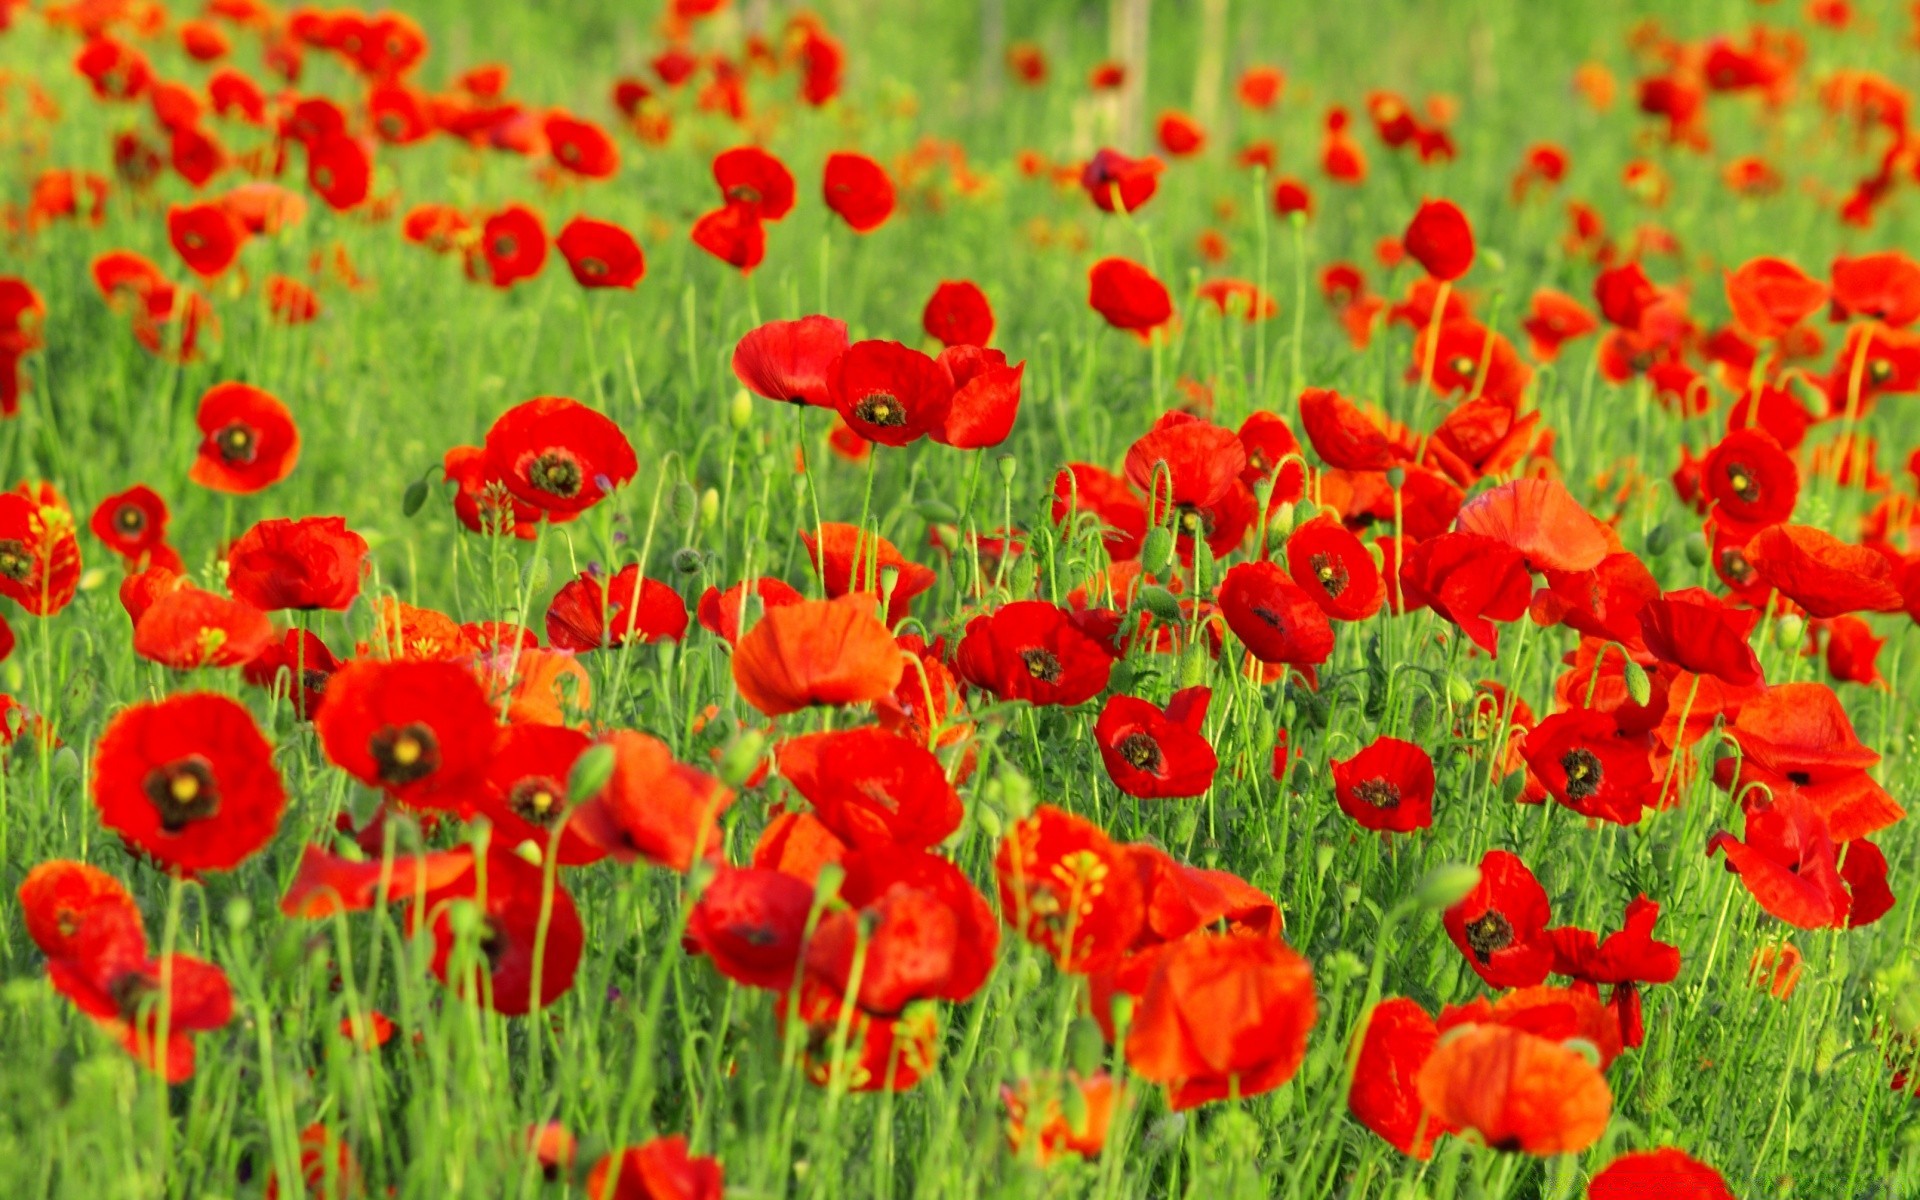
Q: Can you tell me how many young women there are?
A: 0